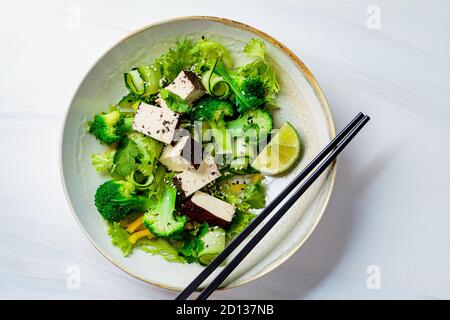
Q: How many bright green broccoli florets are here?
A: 6